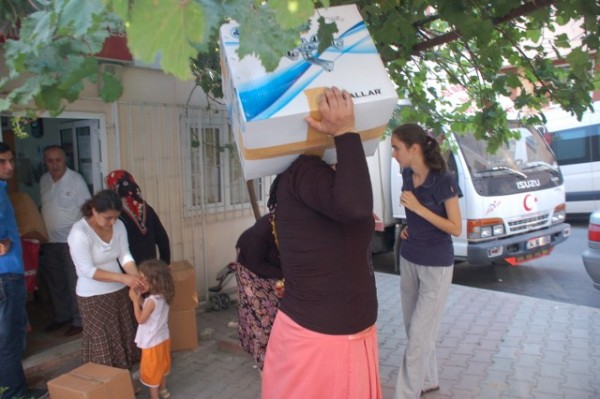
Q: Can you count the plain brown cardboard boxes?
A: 3